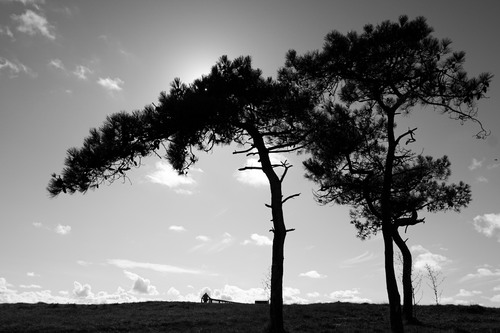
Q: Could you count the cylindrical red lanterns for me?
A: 0